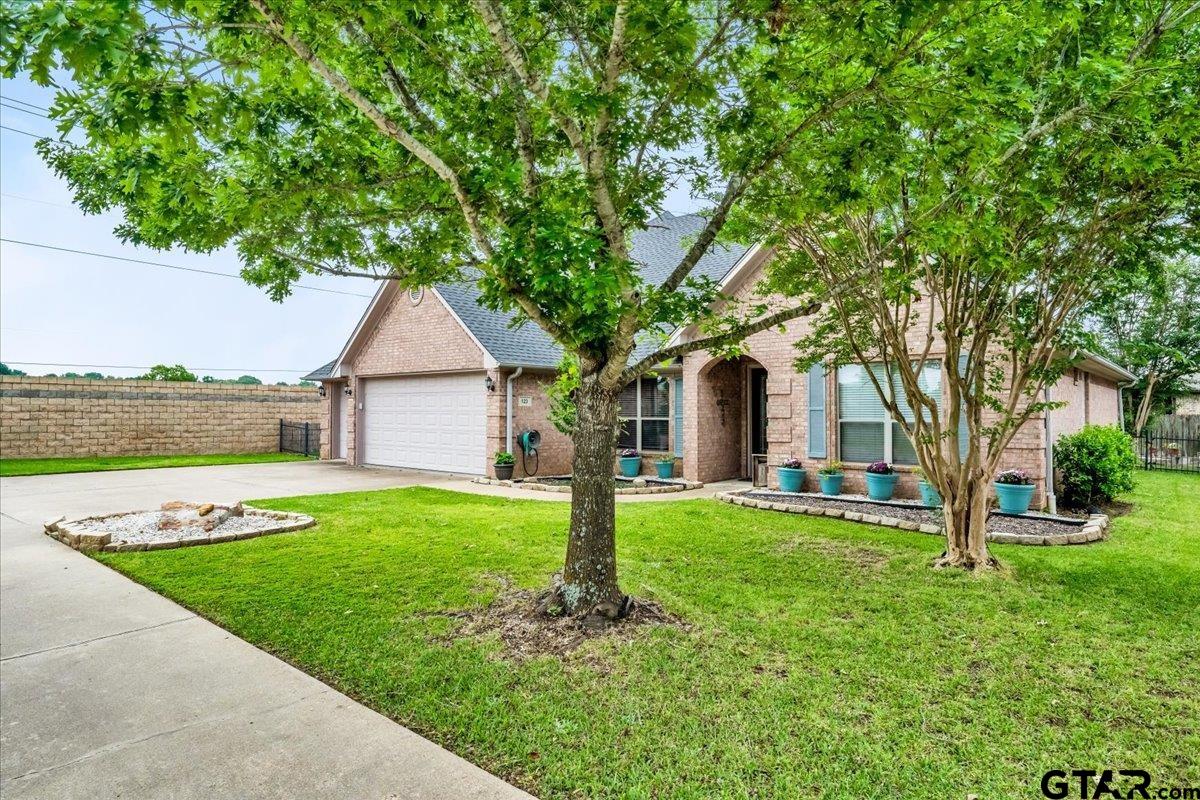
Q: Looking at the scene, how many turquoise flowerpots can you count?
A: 7